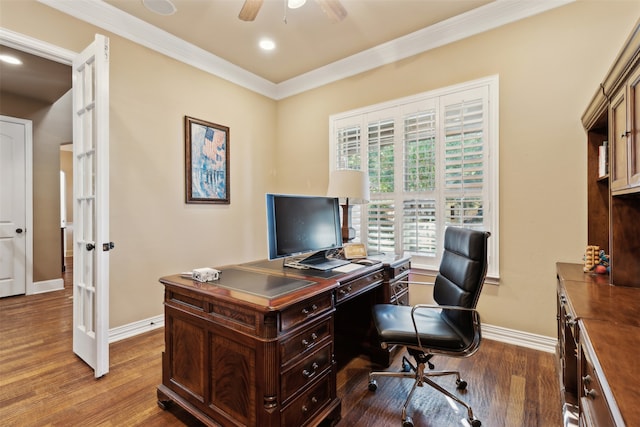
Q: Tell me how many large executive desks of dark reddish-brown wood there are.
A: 1